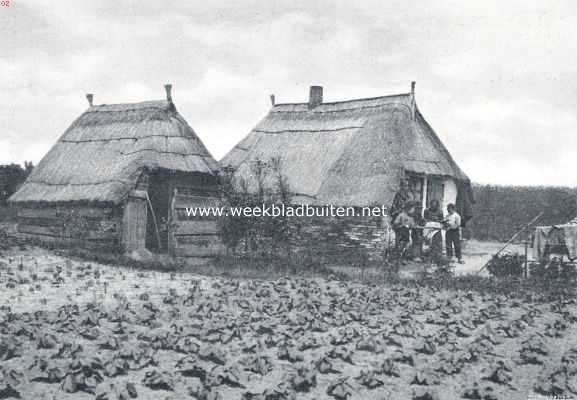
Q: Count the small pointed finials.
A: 4